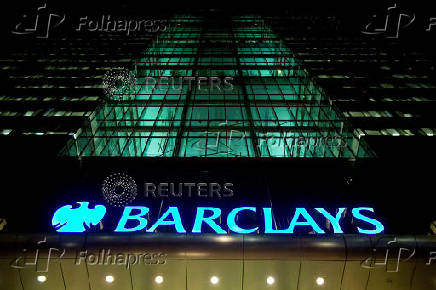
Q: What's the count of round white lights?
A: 6